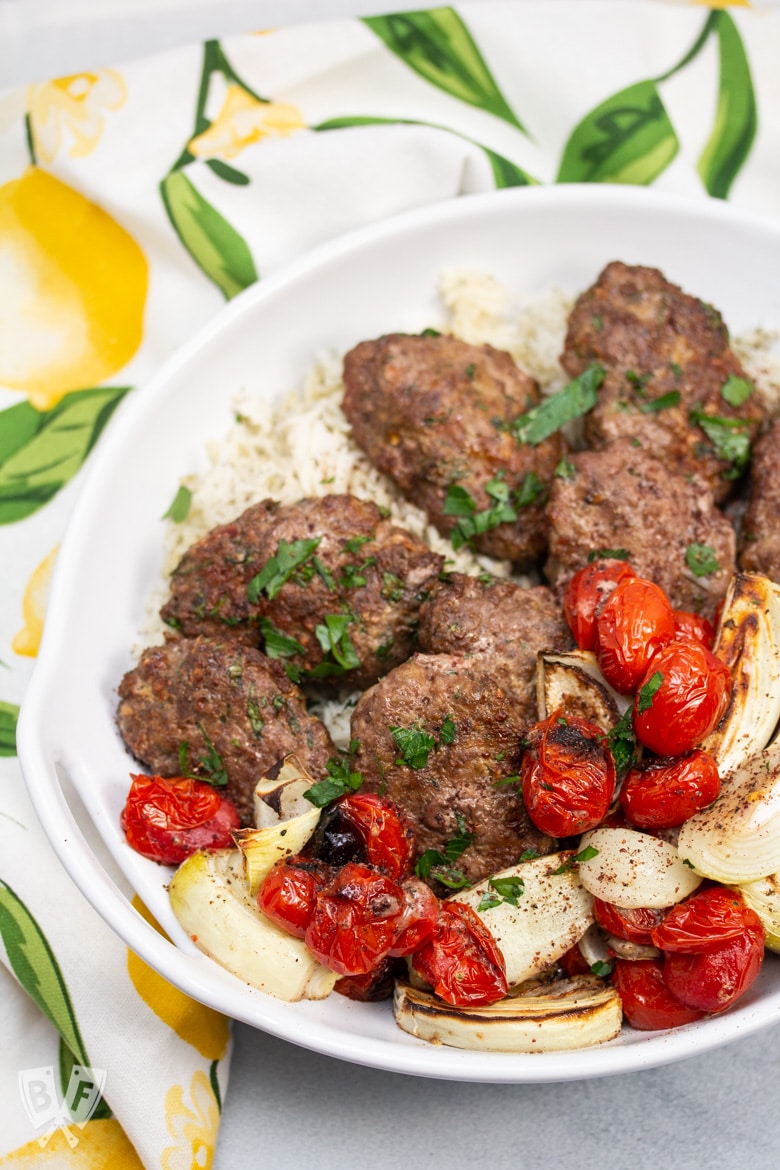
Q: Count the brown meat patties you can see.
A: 8